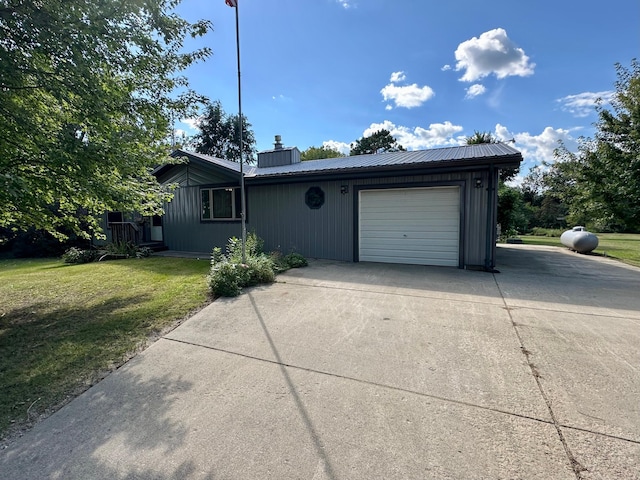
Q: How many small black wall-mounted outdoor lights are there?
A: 2